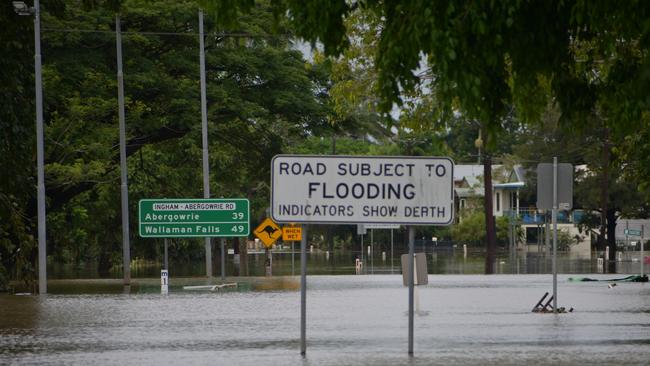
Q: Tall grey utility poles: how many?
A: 3